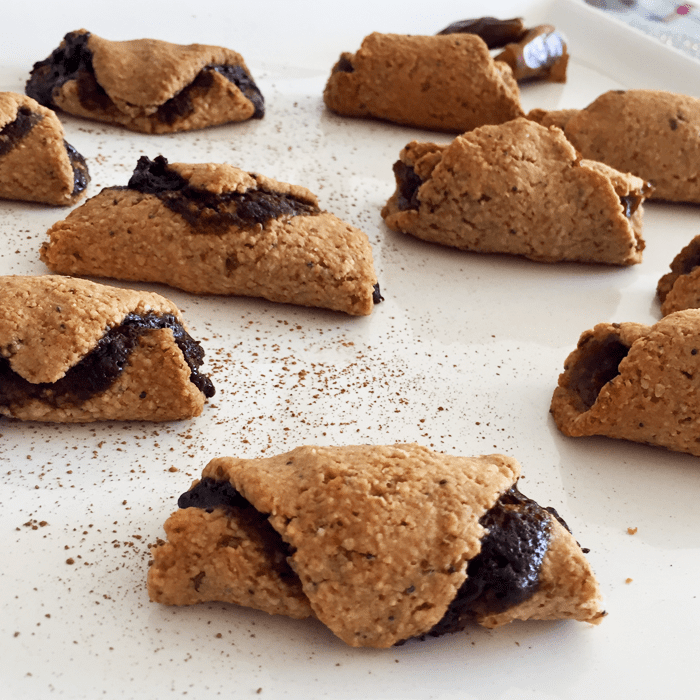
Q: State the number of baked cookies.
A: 10